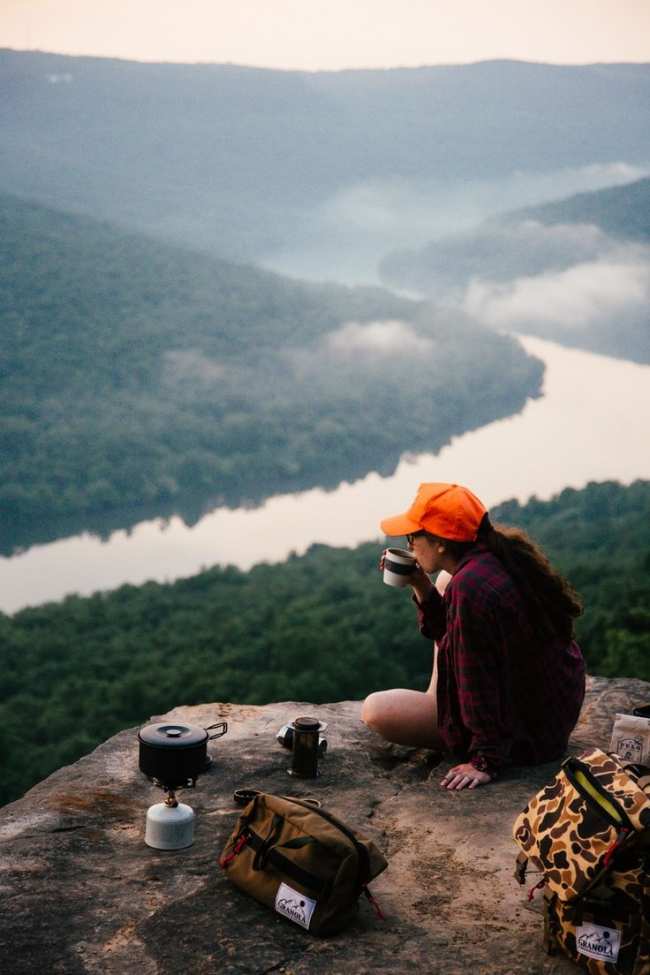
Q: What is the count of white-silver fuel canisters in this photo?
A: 1